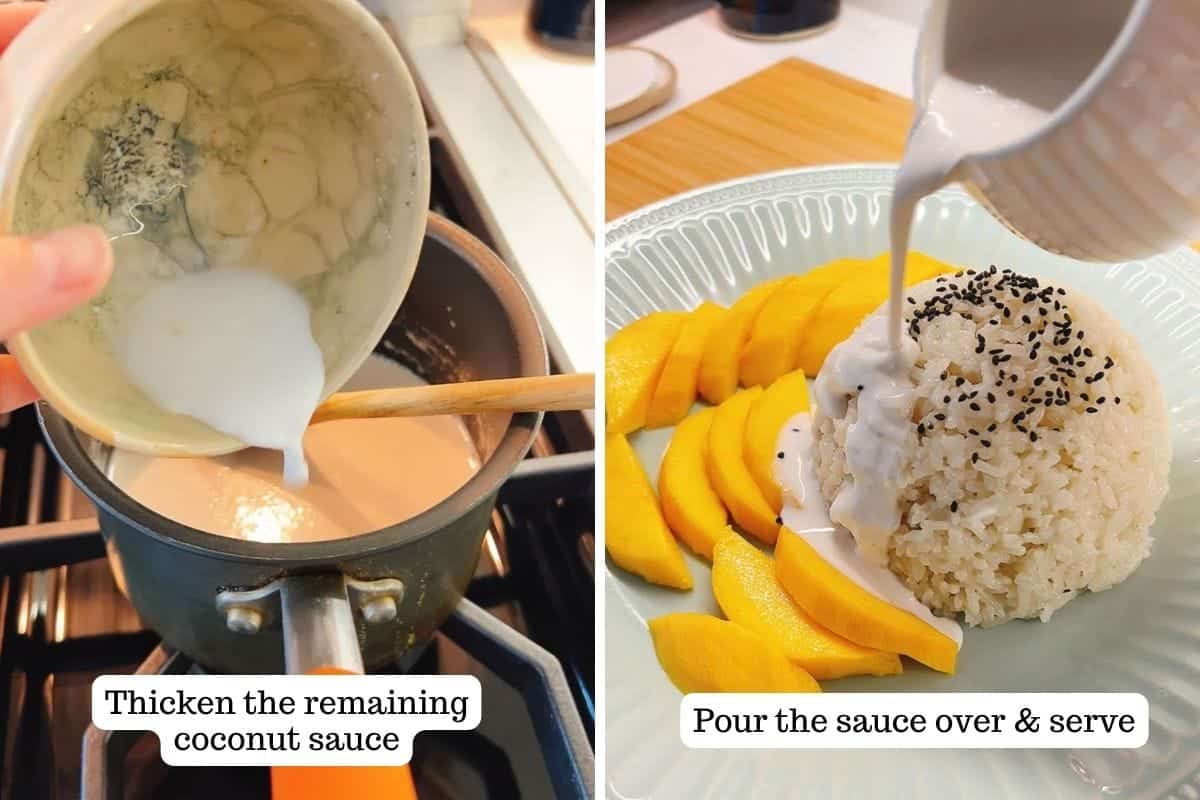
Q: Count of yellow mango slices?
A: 12